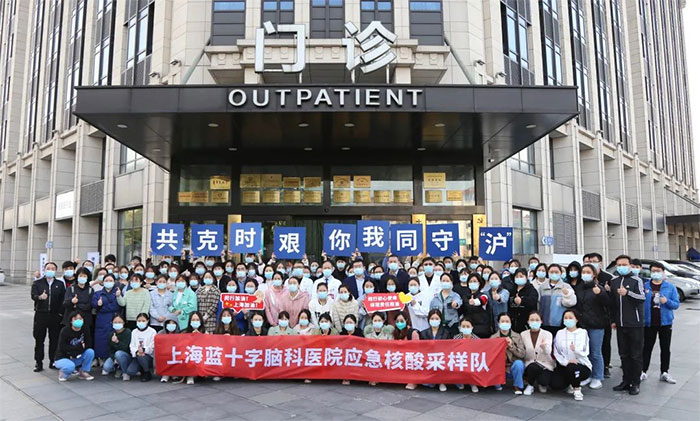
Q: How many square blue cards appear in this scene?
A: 9